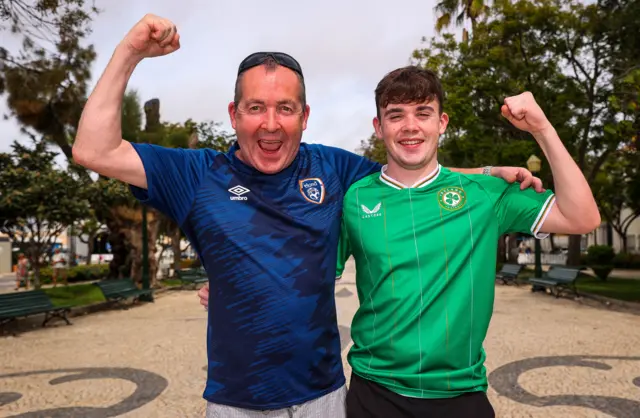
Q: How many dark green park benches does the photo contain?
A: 5